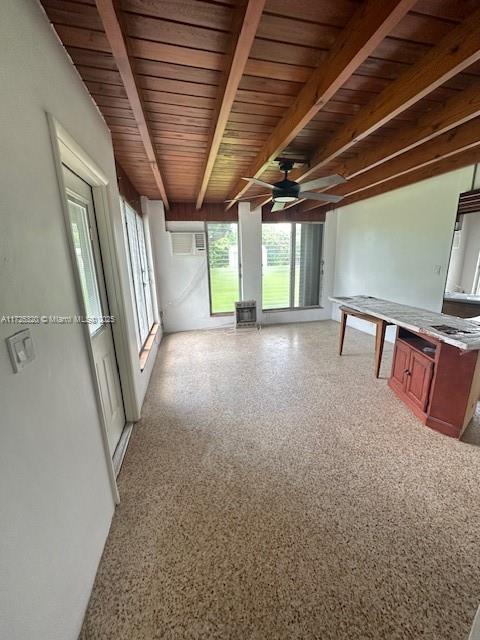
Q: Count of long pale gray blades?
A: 5